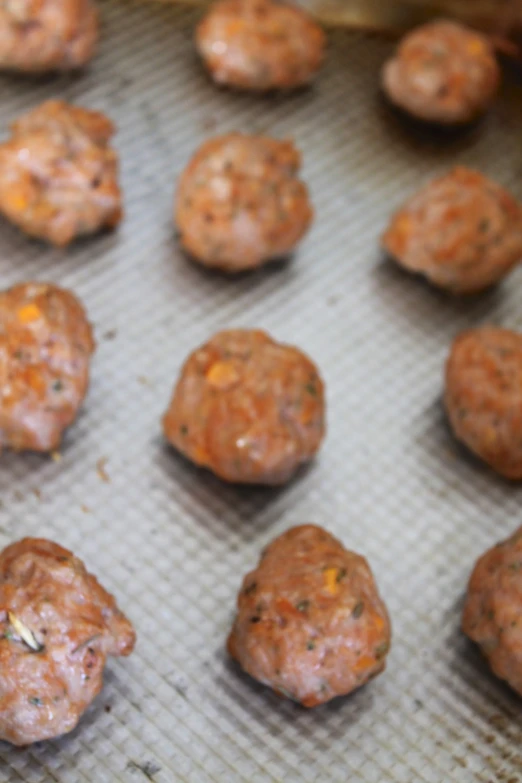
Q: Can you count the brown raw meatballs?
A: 12